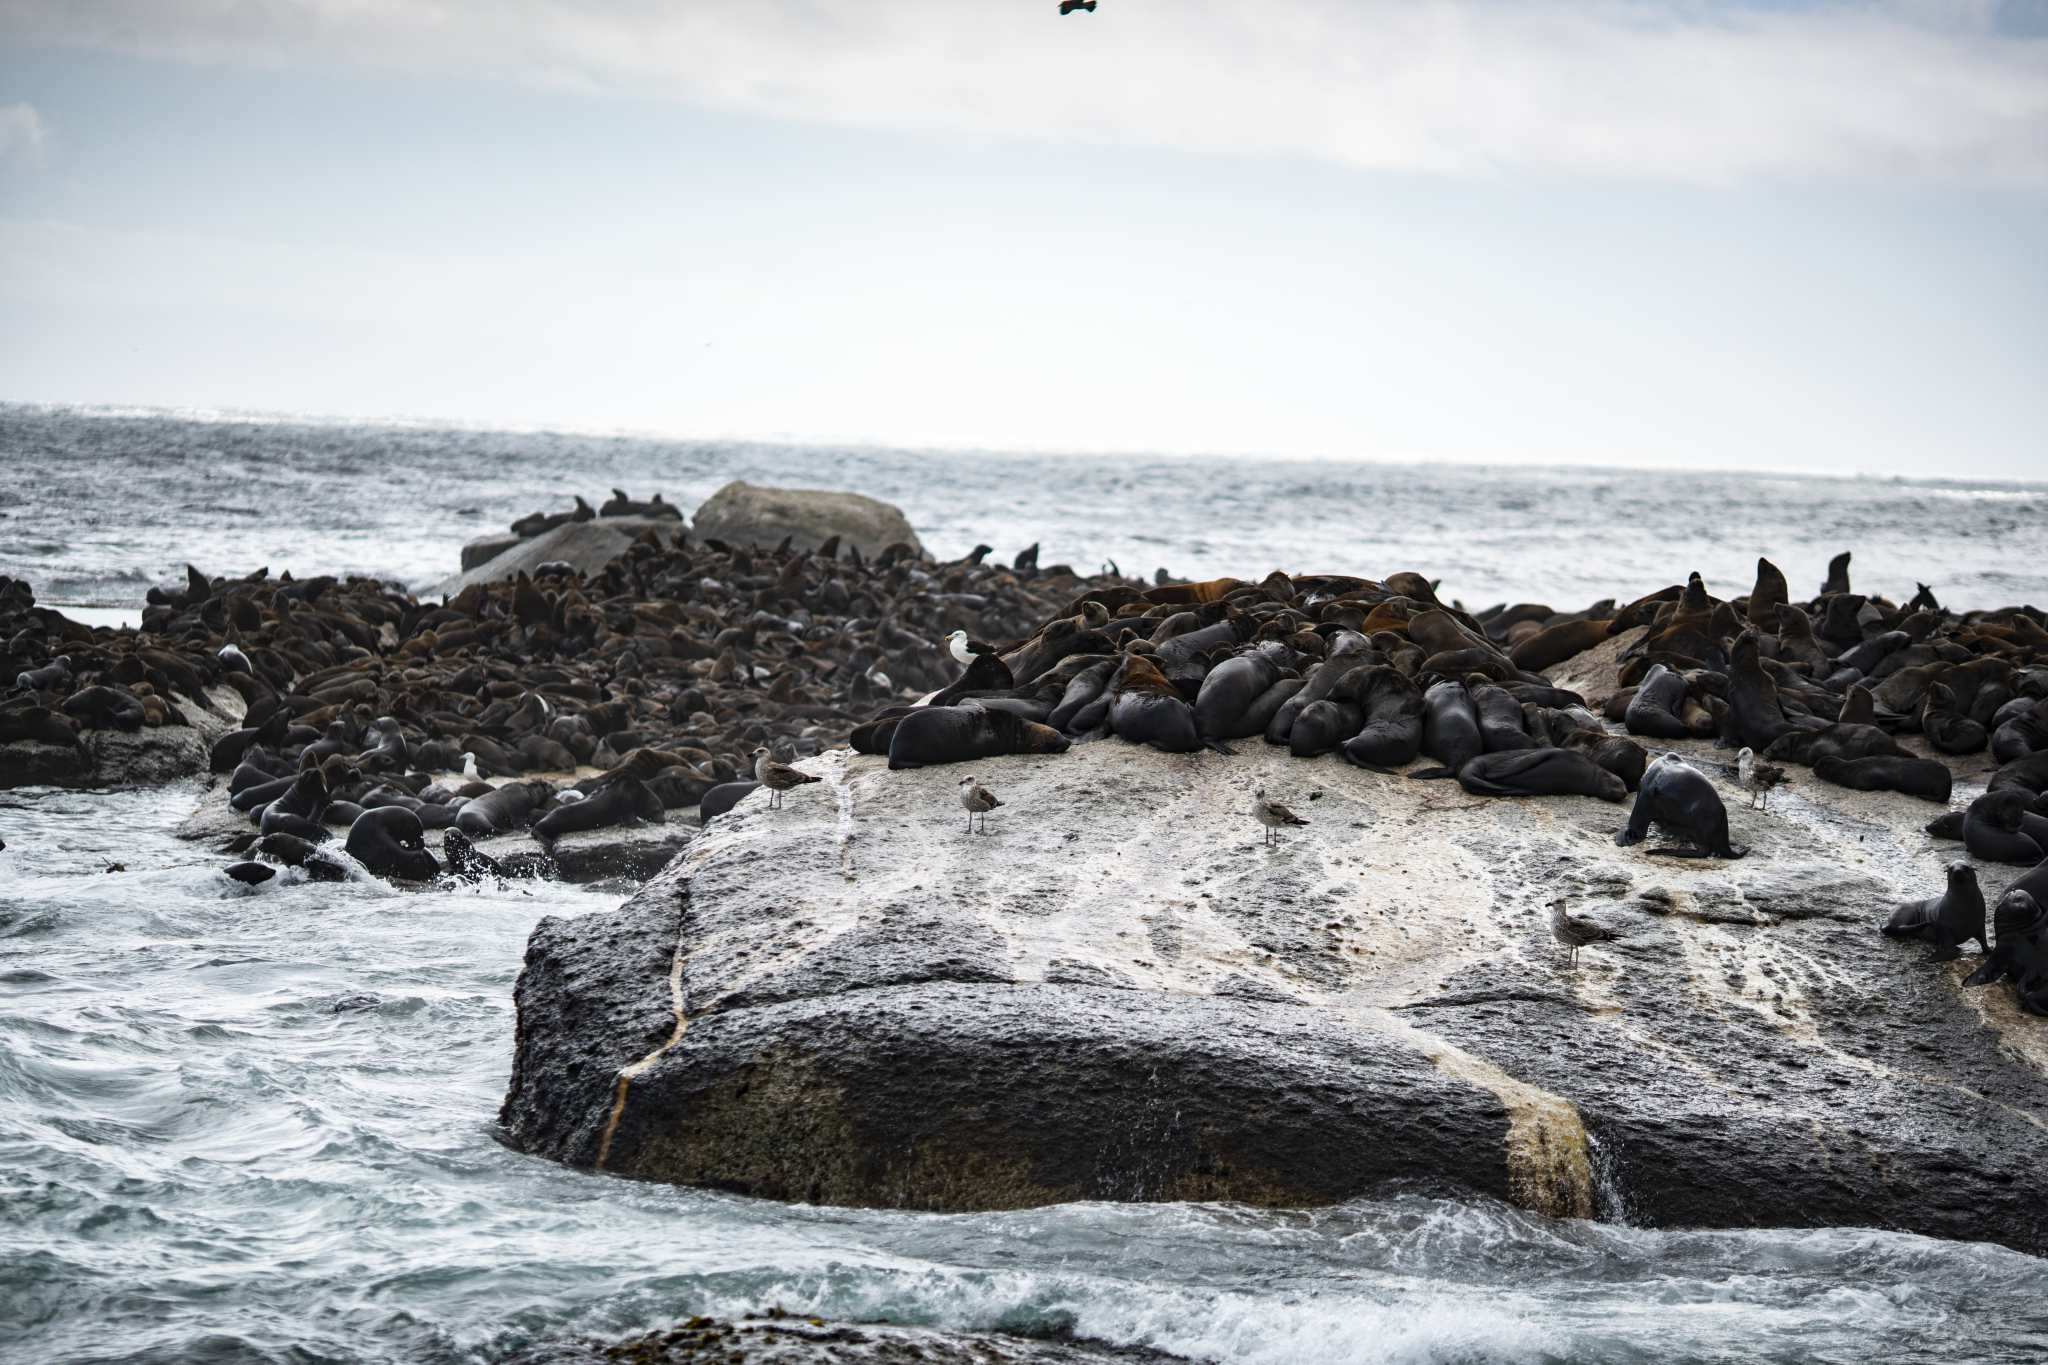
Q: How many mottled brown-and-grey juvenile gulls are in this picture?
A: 5